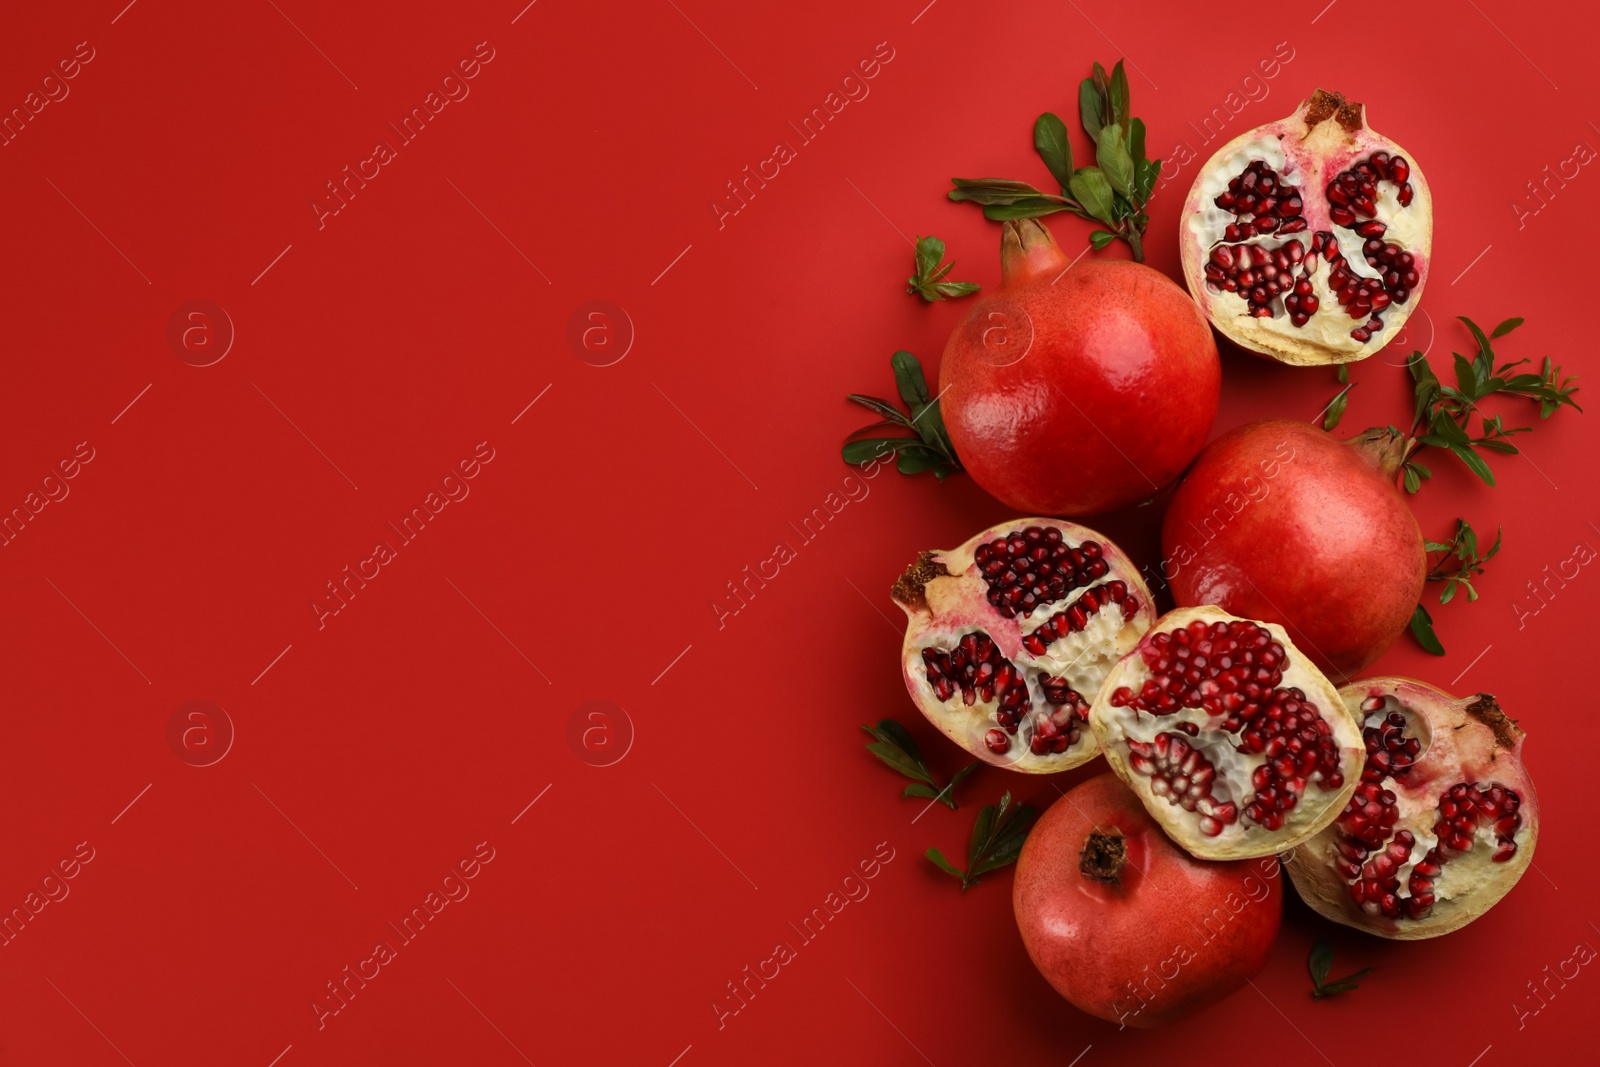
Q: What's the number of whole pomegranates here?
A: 3